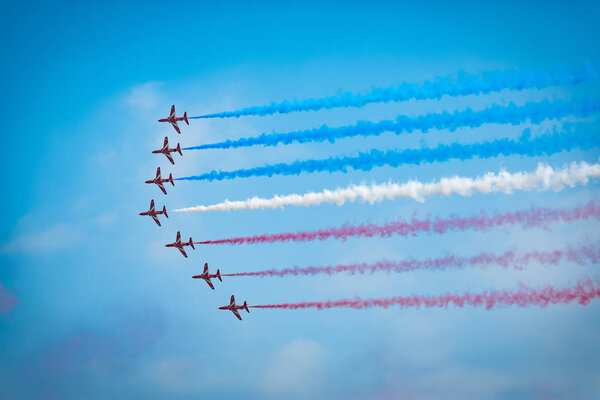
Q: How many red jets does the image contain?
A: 7